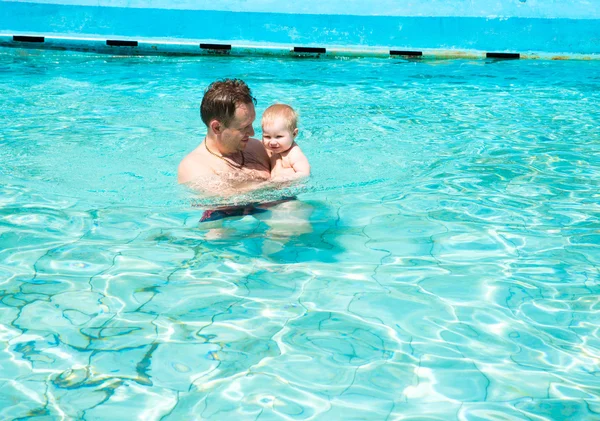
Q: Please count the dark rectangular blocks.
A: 6